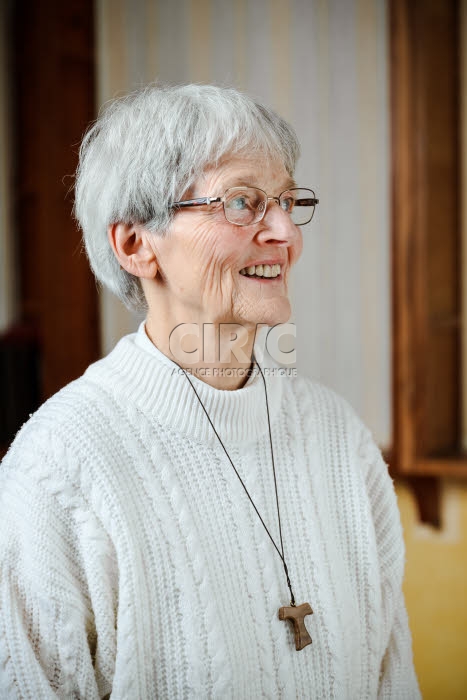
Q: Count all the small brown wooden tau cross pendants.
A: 1